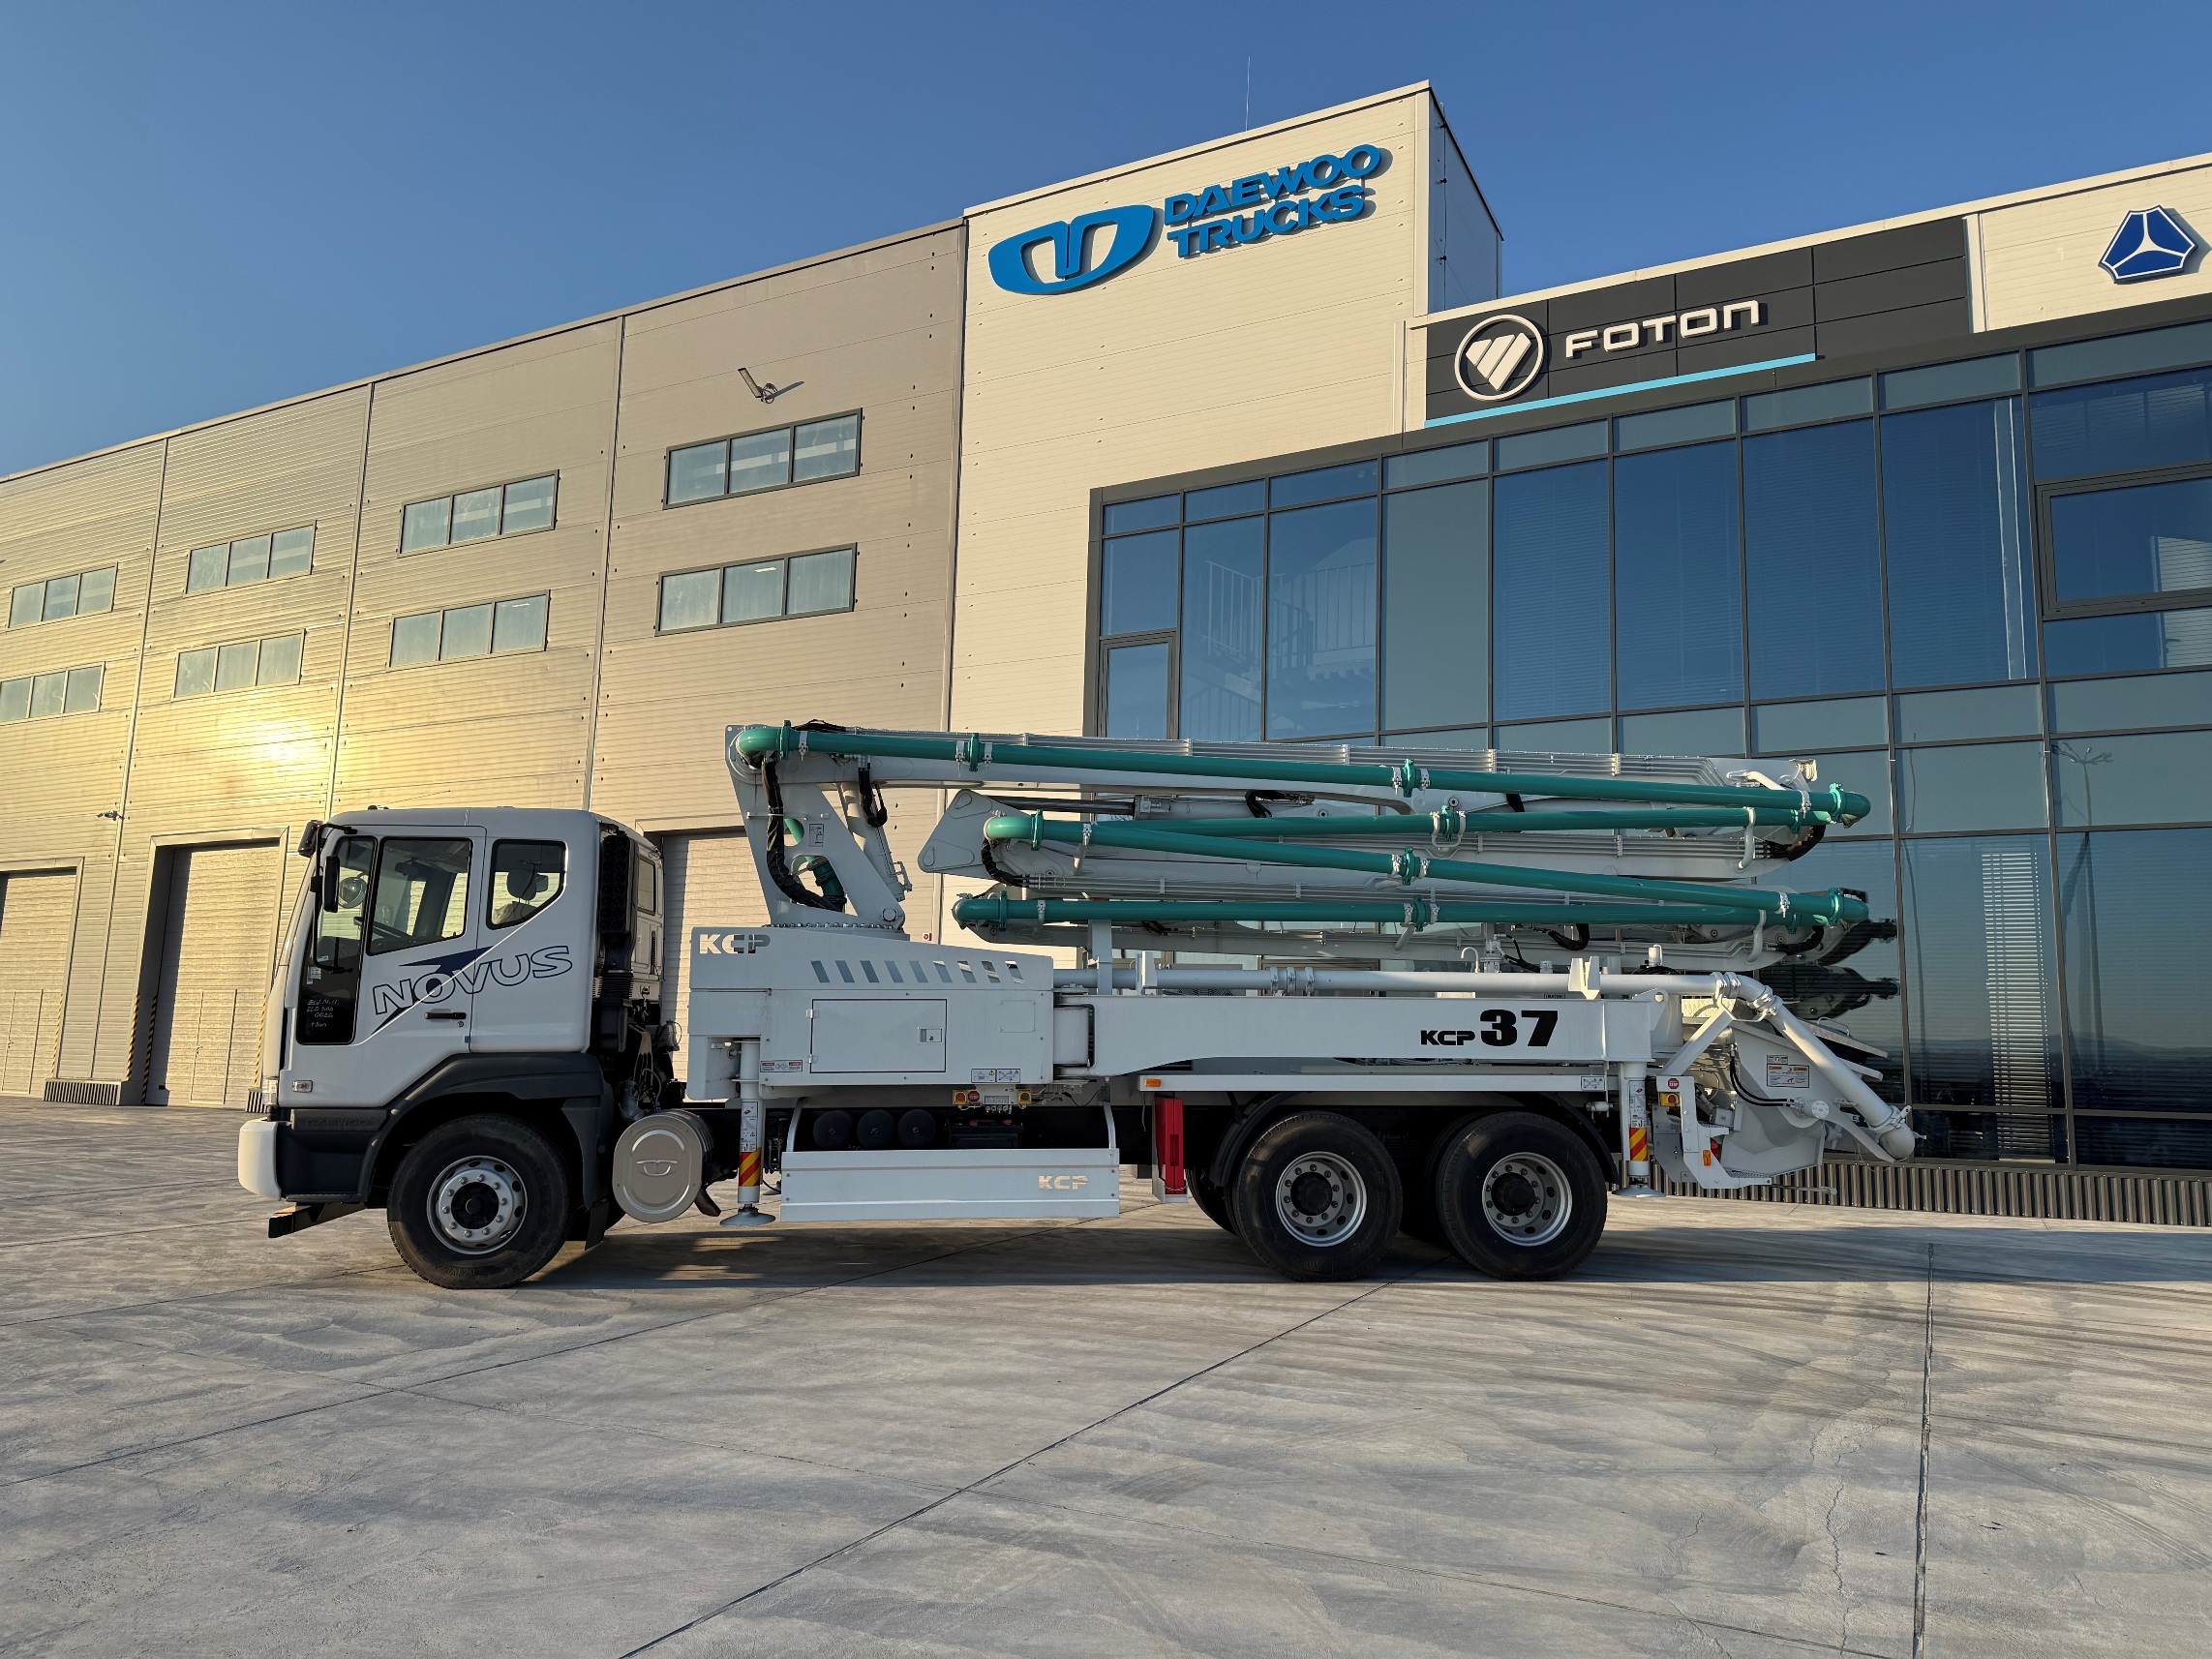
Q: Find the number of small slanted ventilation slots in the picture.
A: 9